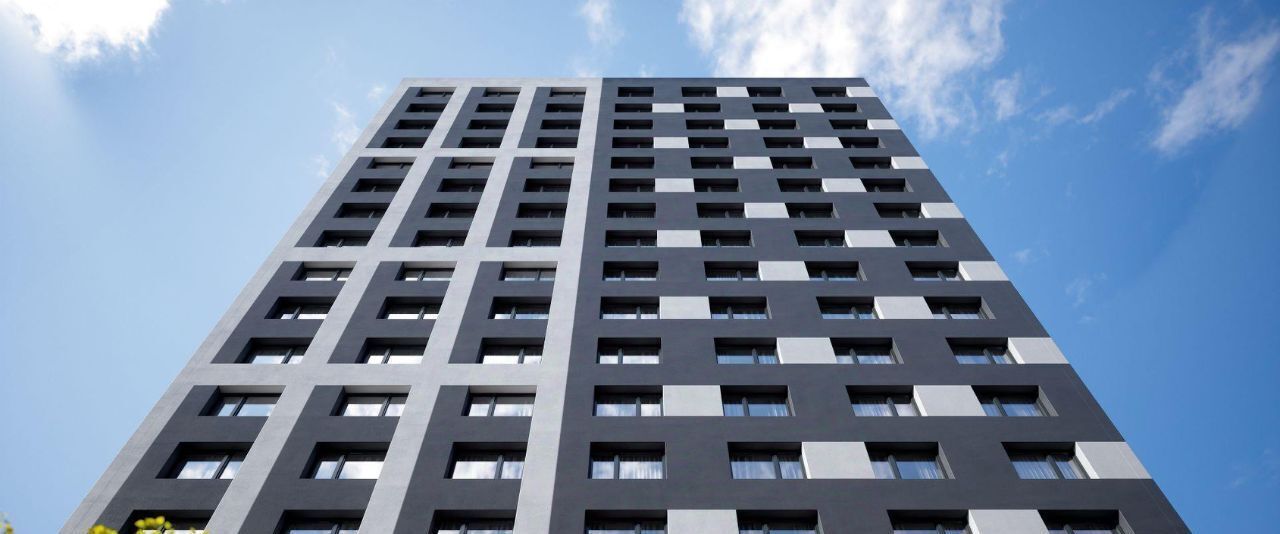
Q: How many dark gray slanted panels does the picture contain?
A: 12